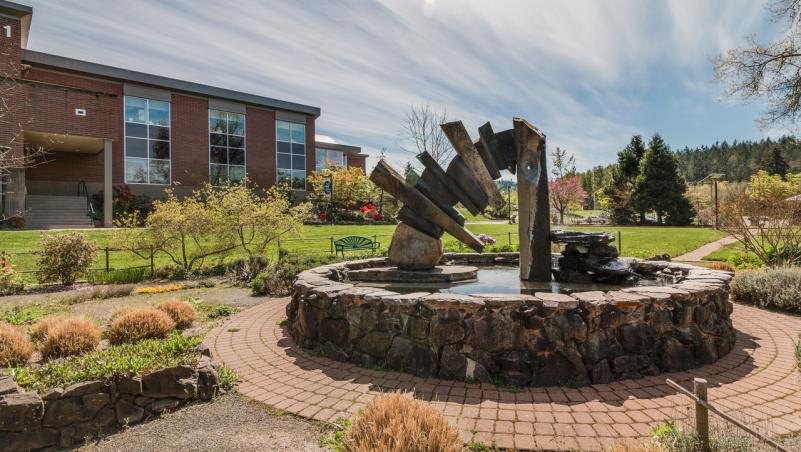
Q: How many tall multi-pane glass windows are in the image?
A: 3